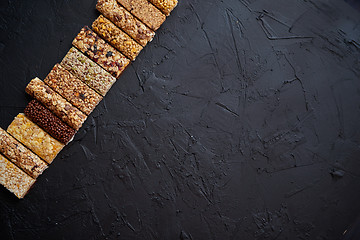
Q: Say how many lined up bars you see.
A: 12